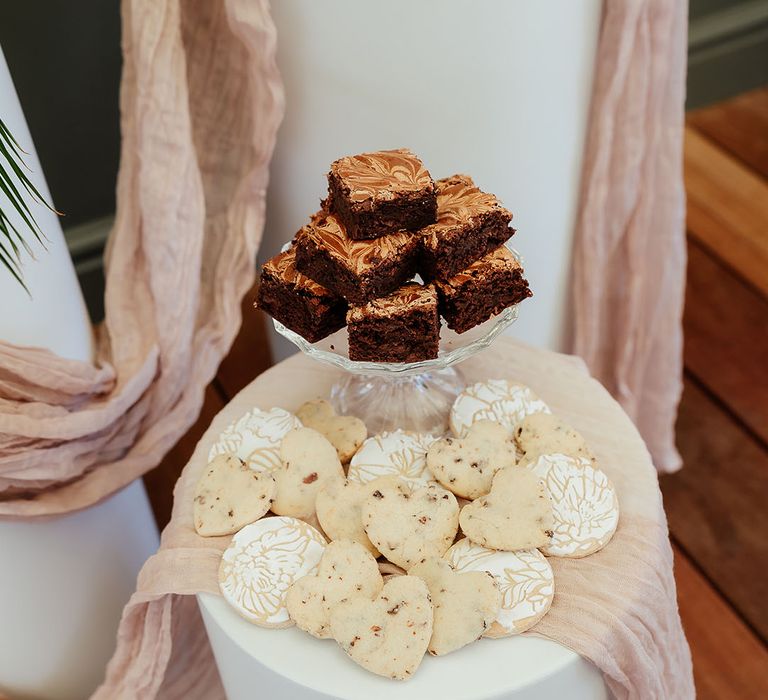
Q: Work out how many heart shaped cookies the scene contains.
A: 11